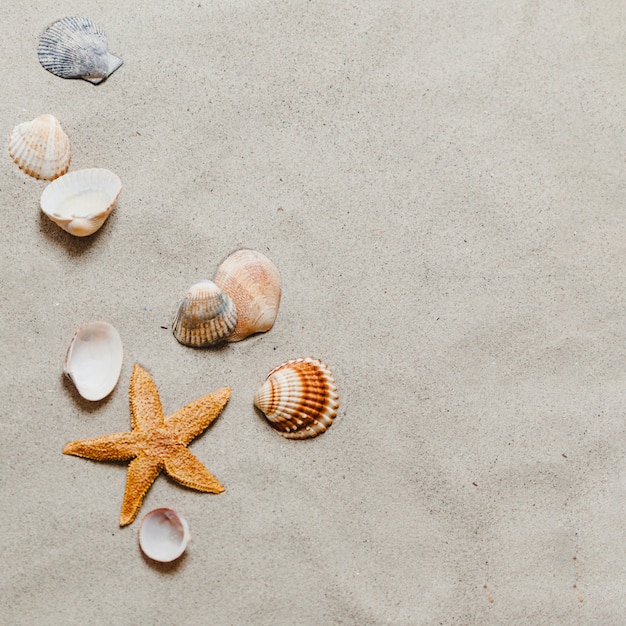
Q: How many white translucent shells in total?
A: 3